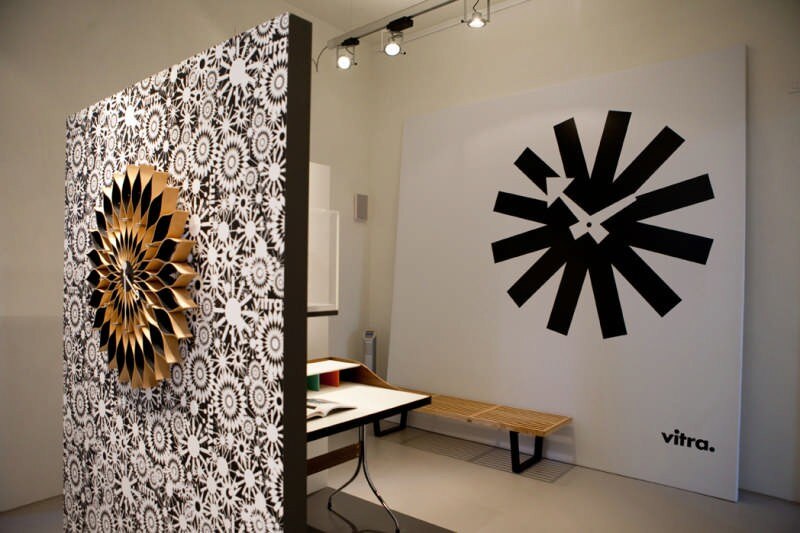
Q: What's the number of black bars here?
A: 12